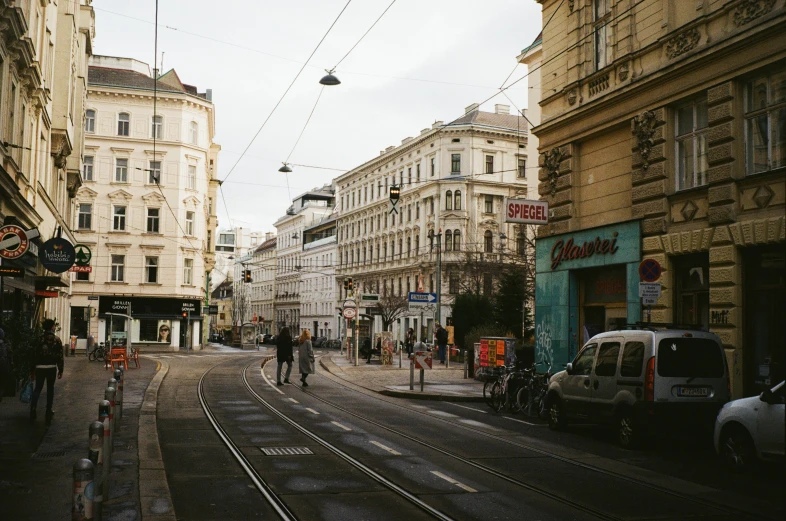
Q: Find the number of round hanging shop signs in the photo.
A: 3